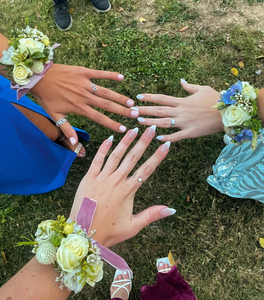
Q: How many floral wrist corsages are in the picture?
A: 3